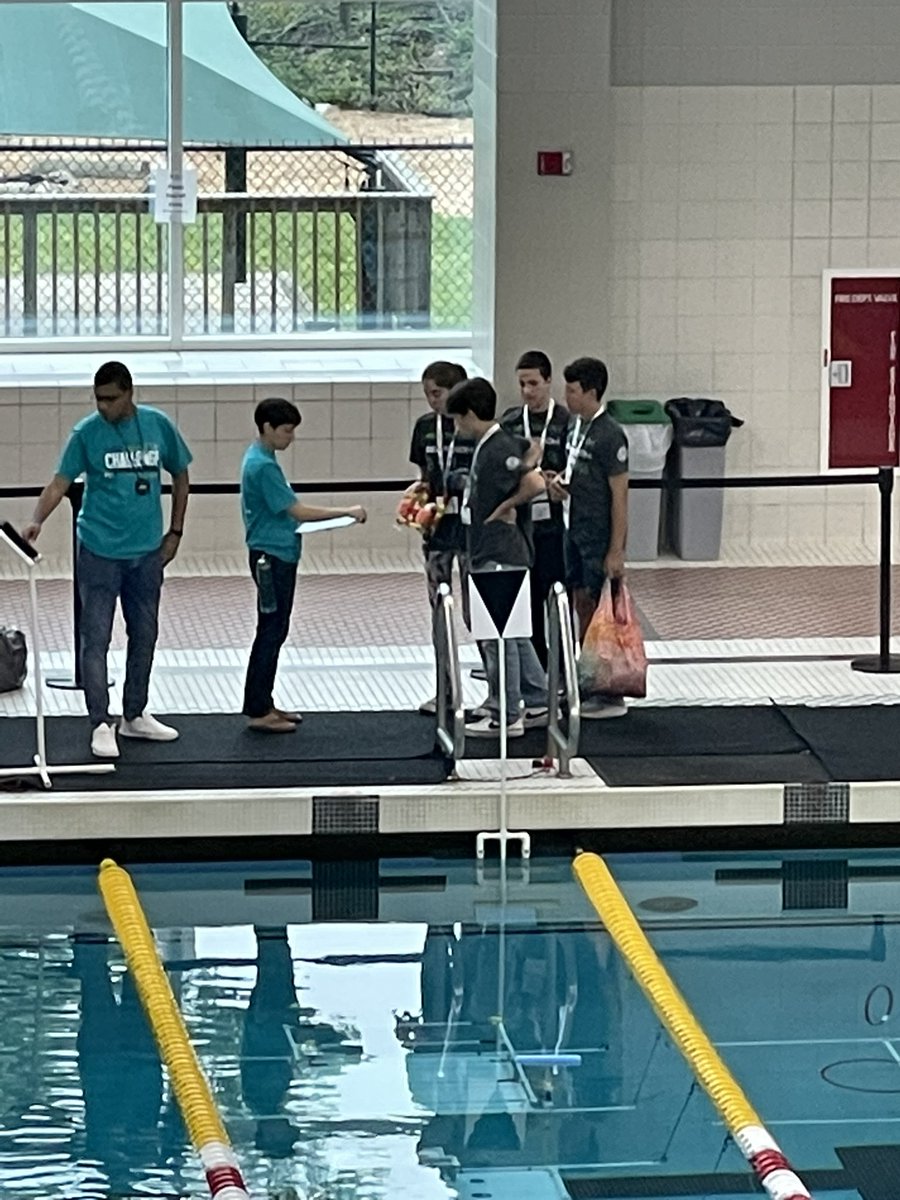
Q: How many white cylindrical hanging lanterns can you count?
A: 0